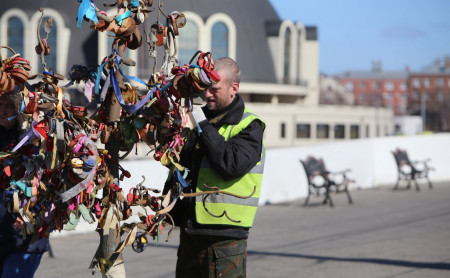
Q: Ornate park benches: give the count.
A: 2